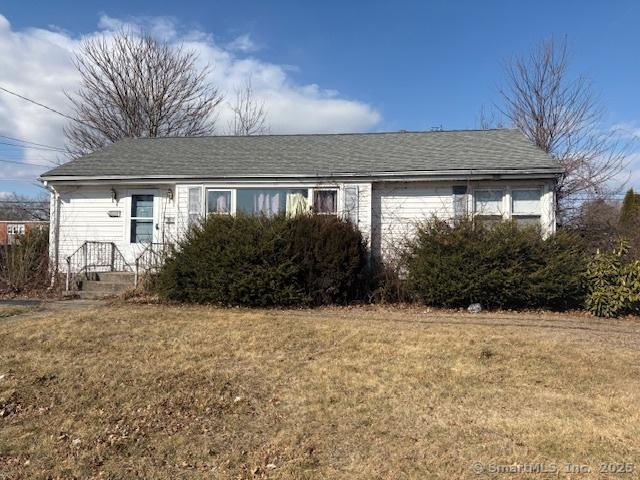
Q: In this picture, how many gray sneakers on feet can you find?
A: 0